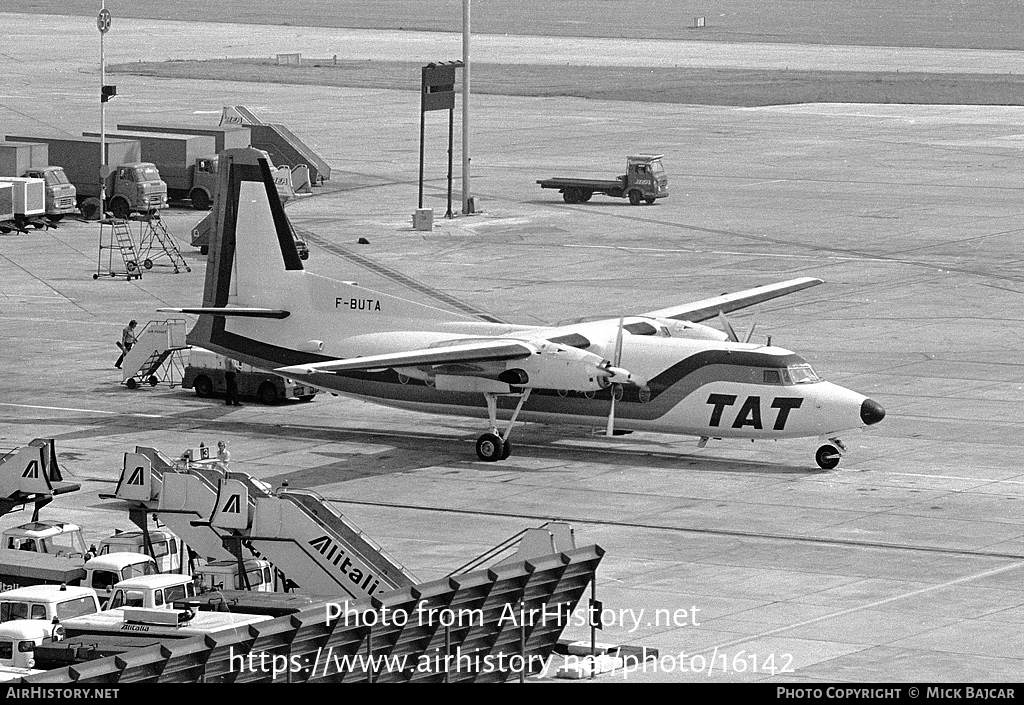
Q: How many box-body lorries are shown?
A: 4